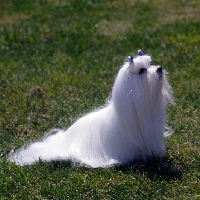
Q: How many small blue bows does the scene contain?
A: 2